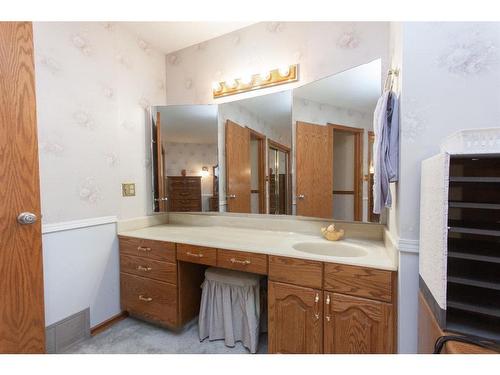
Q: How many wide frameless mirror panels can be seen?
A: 3